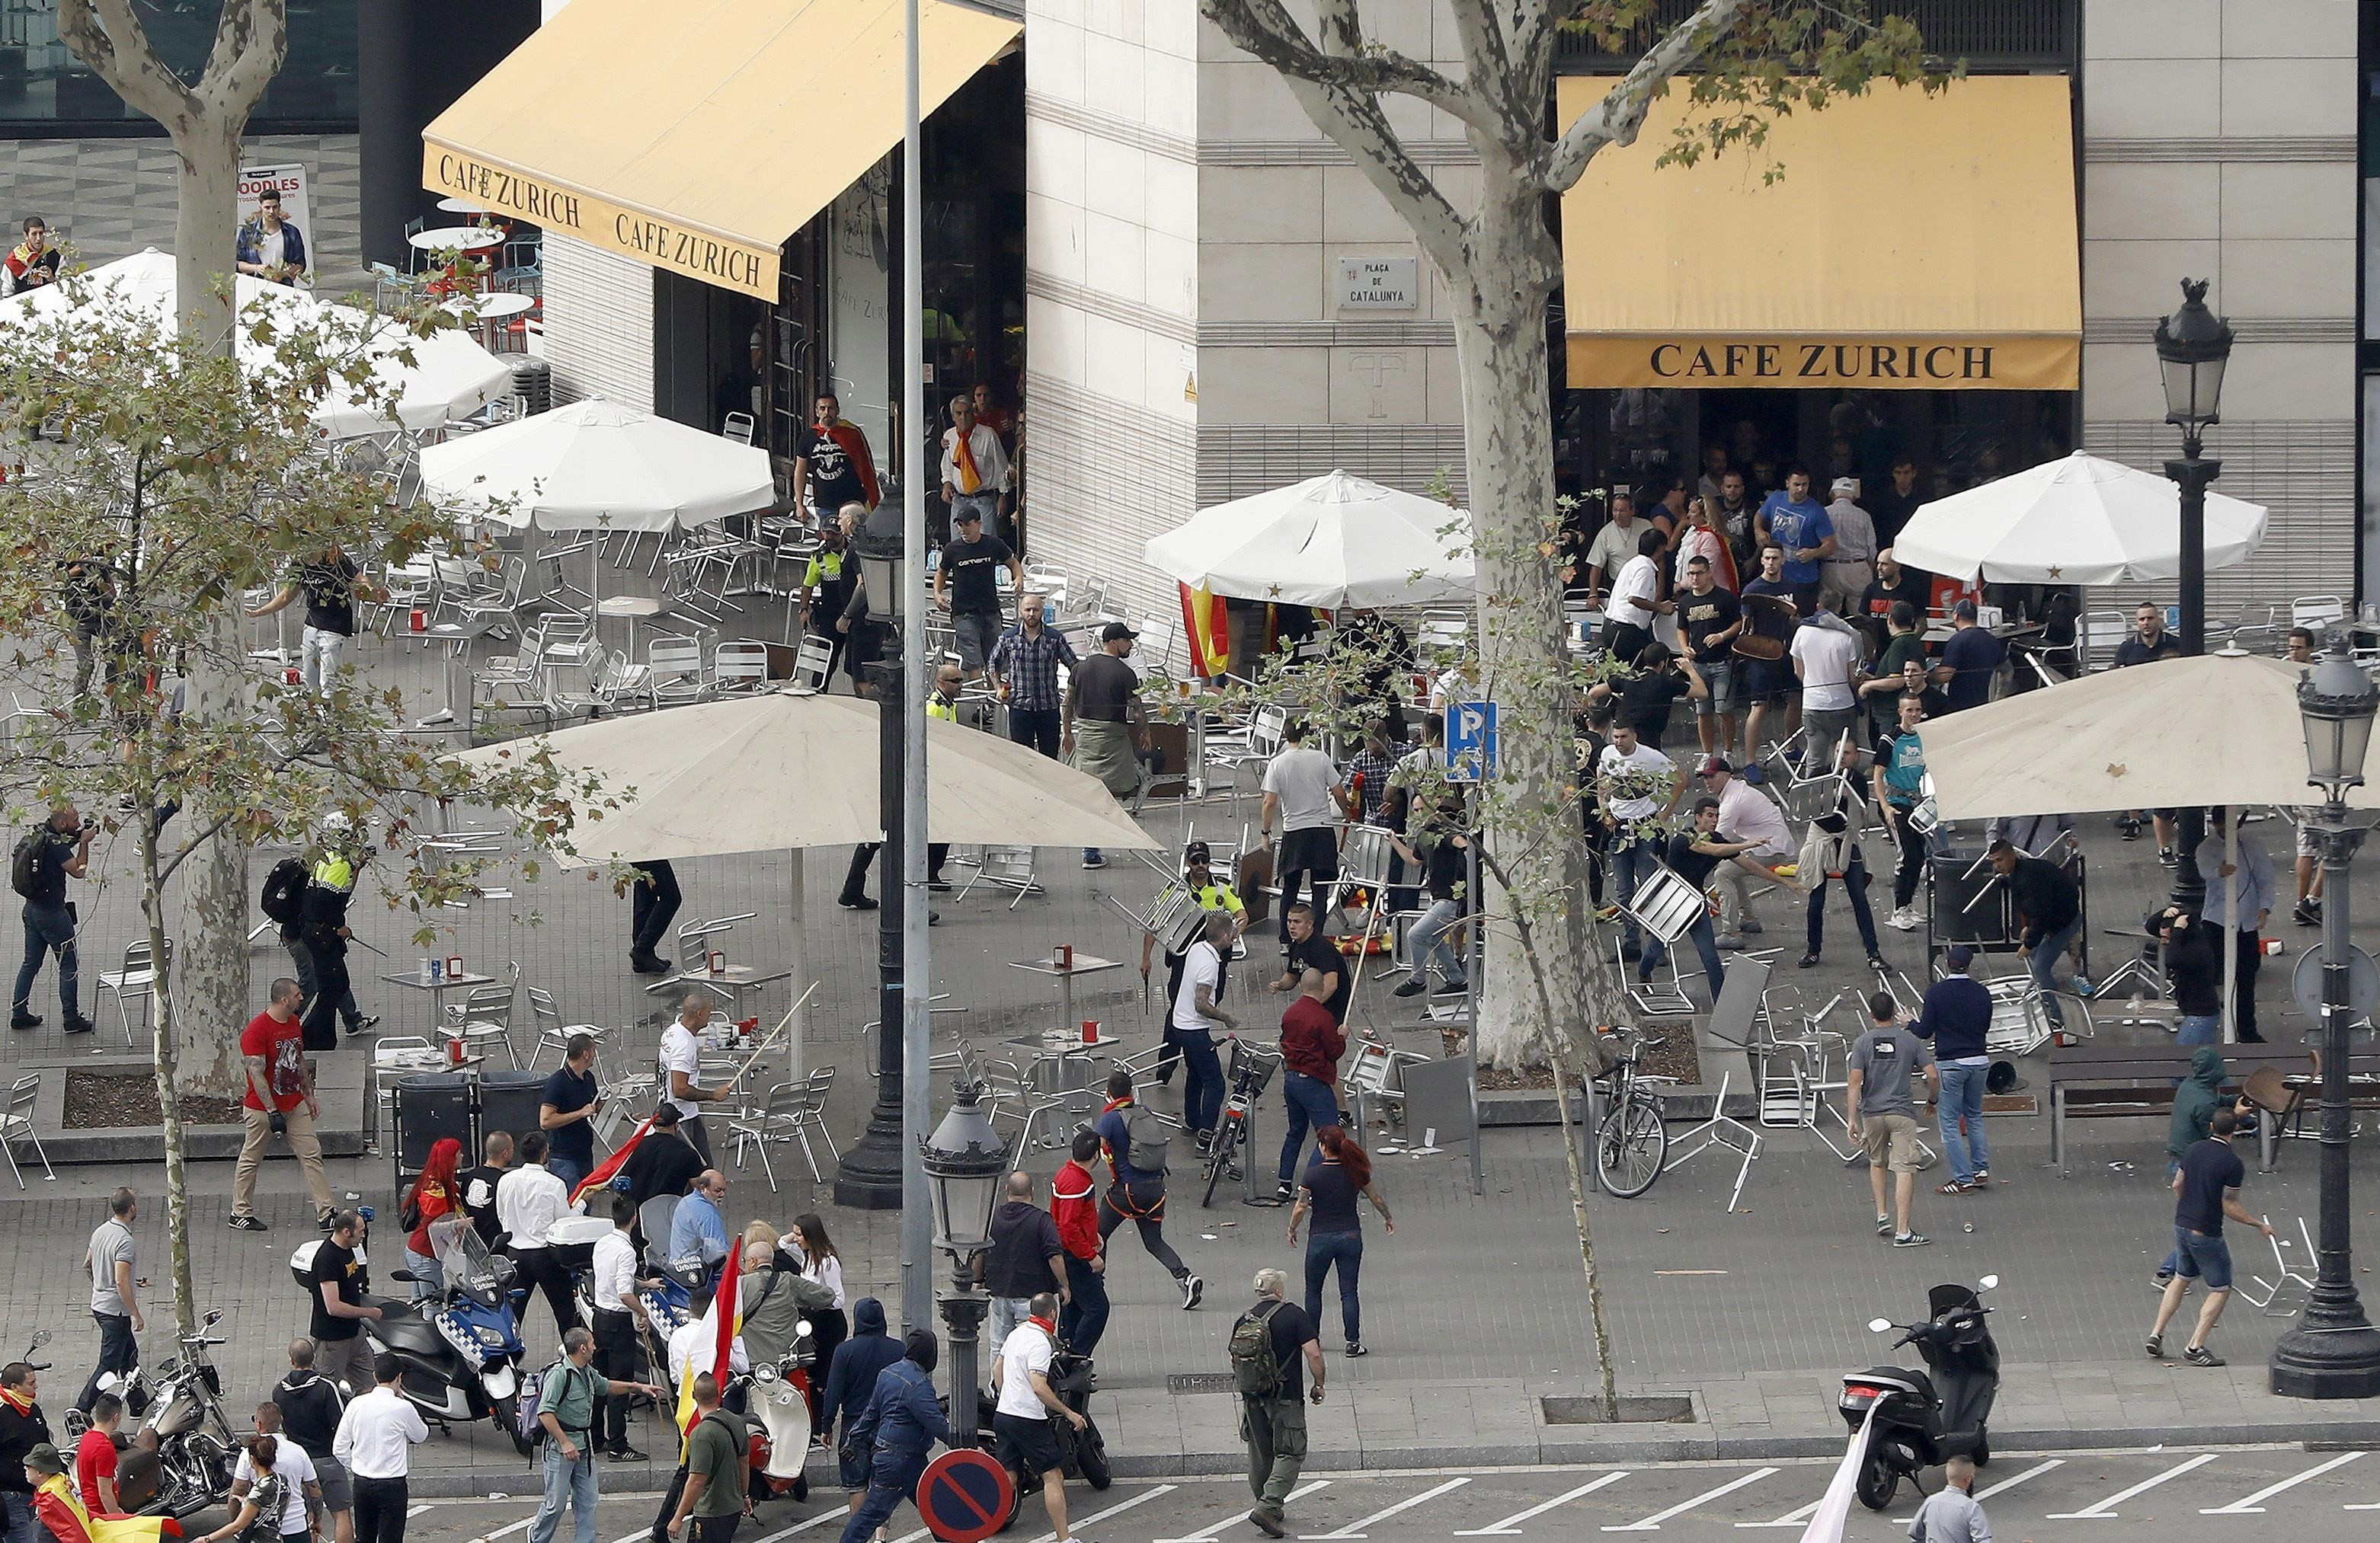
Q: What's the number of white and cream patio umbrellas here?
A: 7